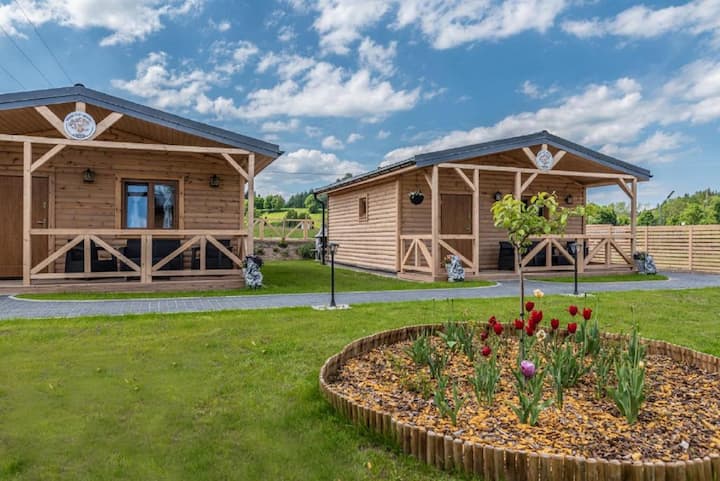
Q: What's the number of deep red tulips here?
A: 13